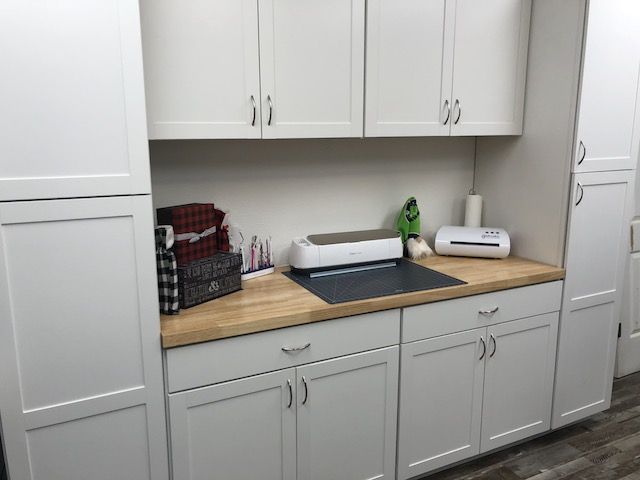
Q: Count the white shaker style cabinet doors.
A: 12